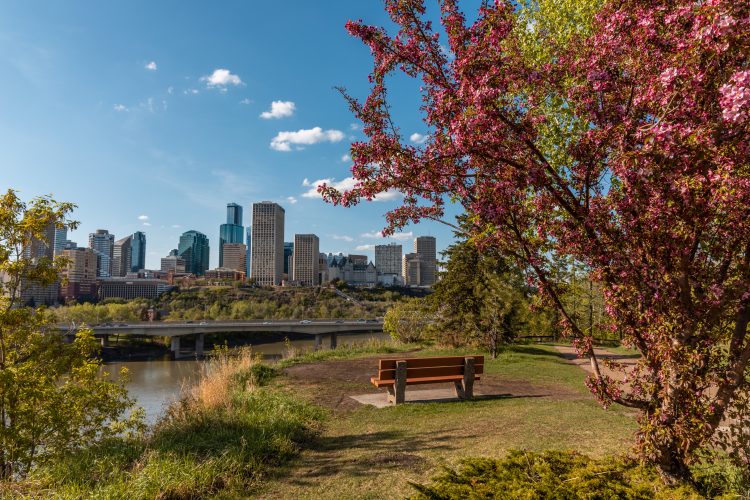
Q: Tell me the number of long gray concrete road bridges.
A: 1